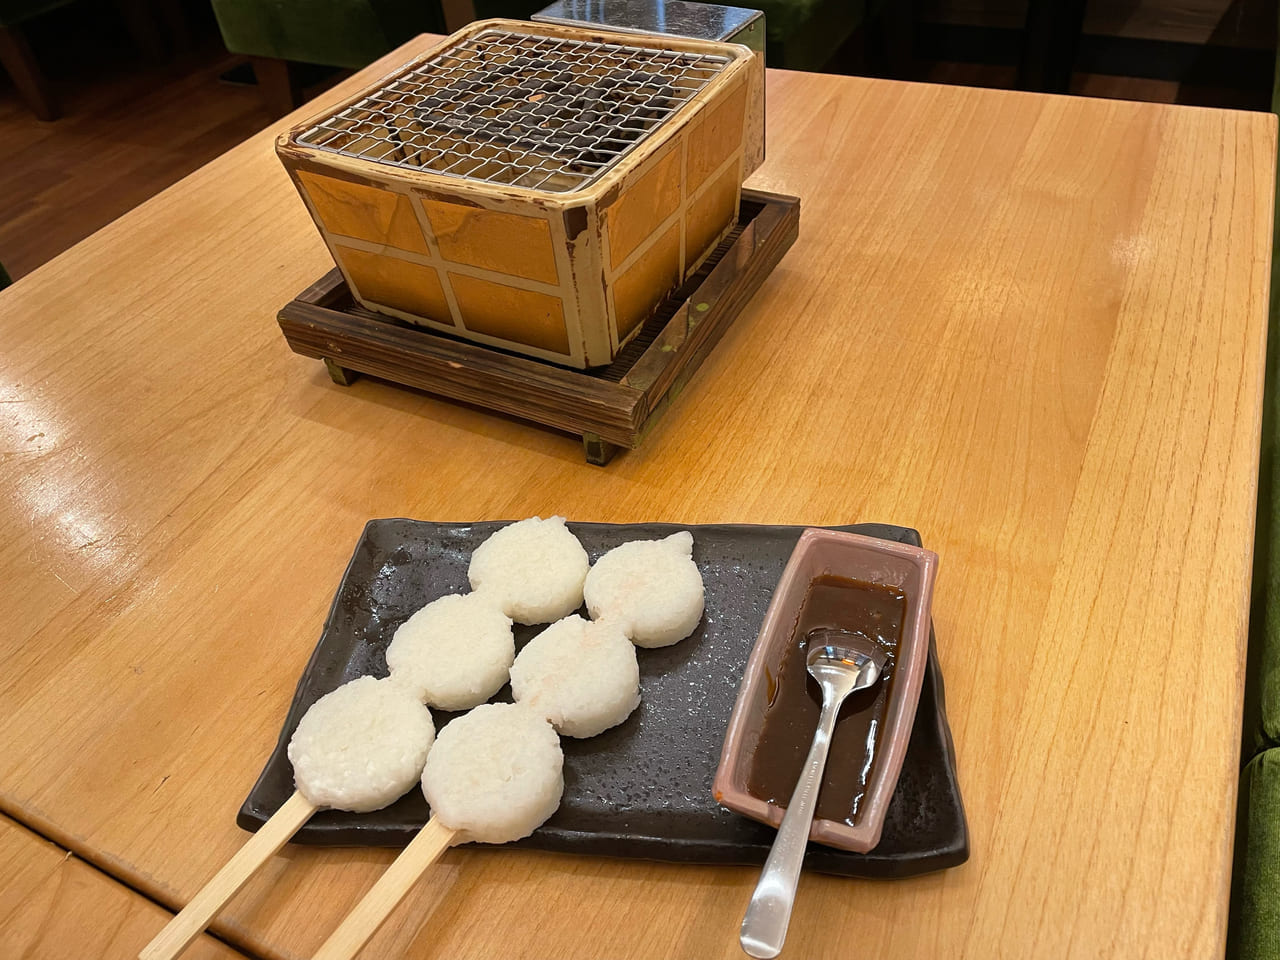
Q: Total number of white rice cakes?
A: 6